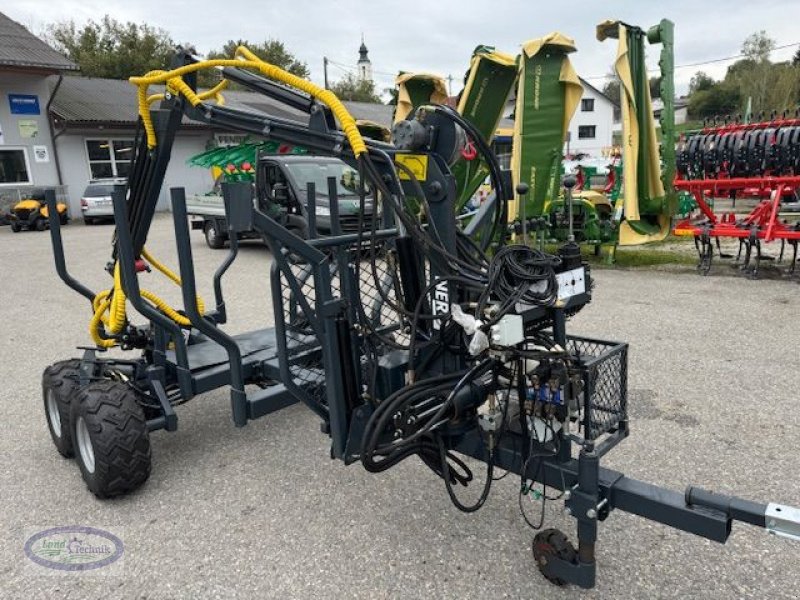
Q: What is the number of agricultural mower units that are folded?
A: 4